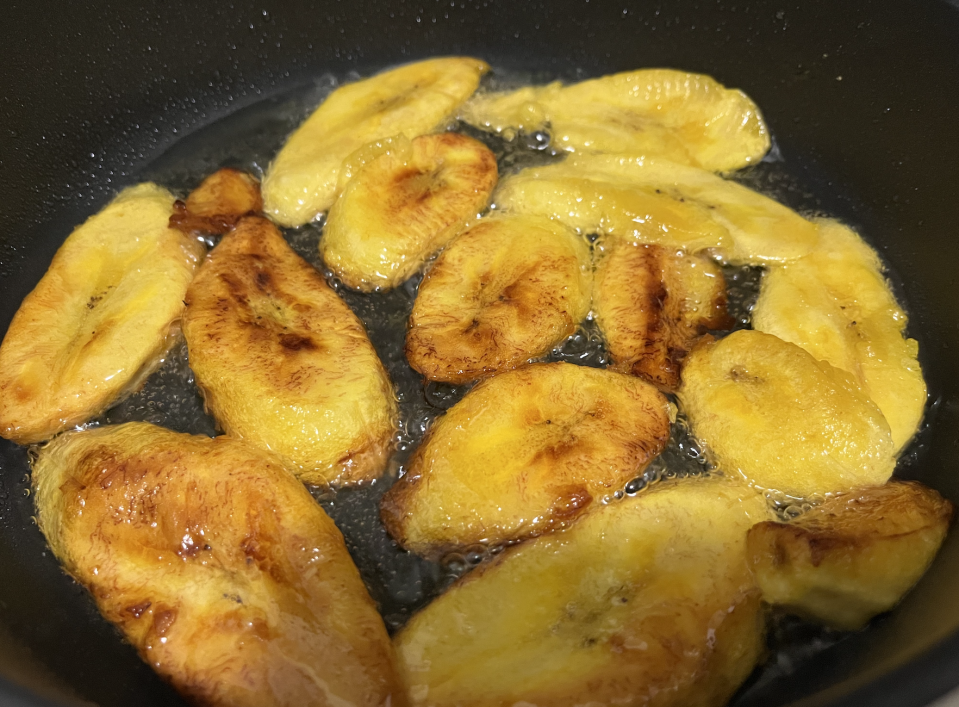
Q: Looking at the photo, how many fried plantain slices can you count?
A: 15